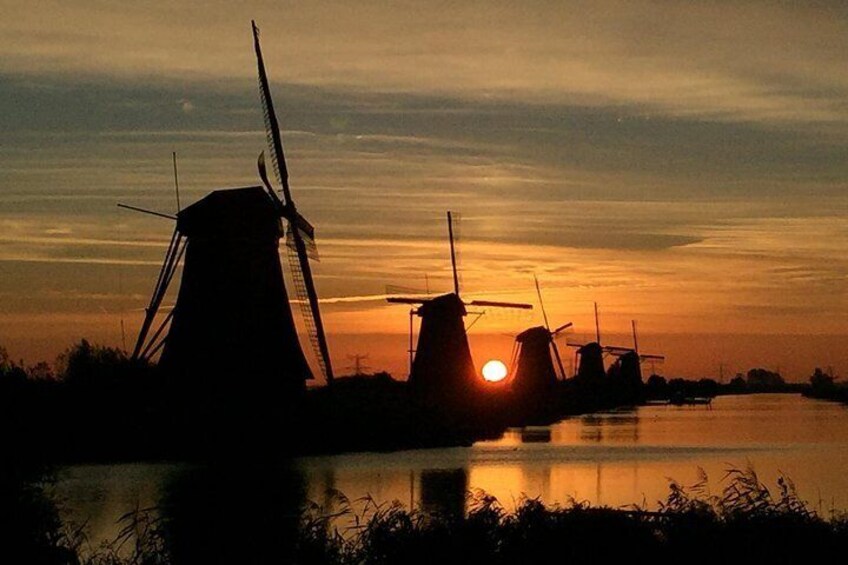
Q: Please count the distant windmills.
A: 4